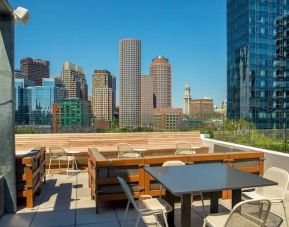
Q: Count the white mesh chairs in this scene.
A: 7